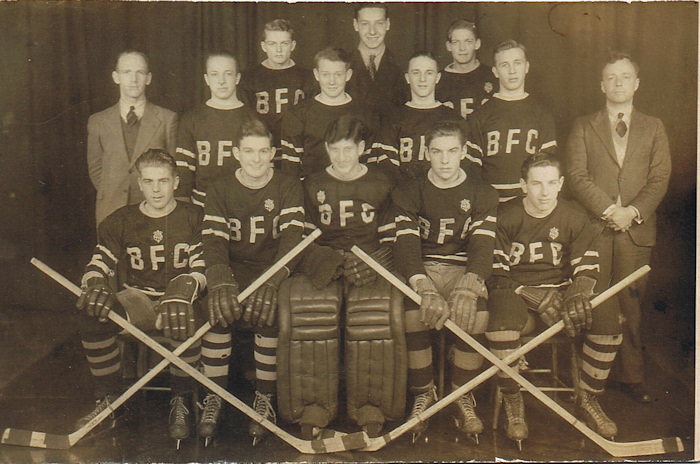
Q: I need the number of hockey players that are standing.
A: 6